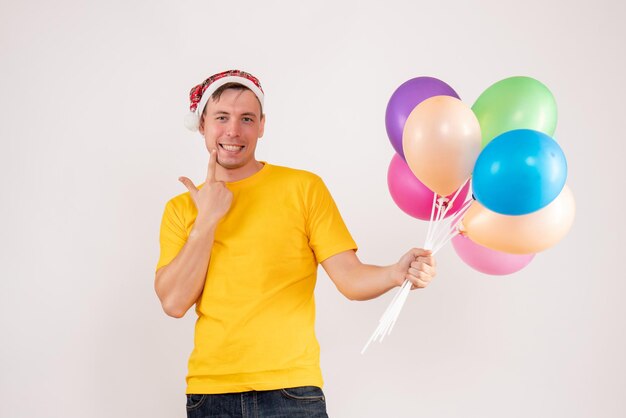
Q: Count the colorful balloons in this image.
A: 7